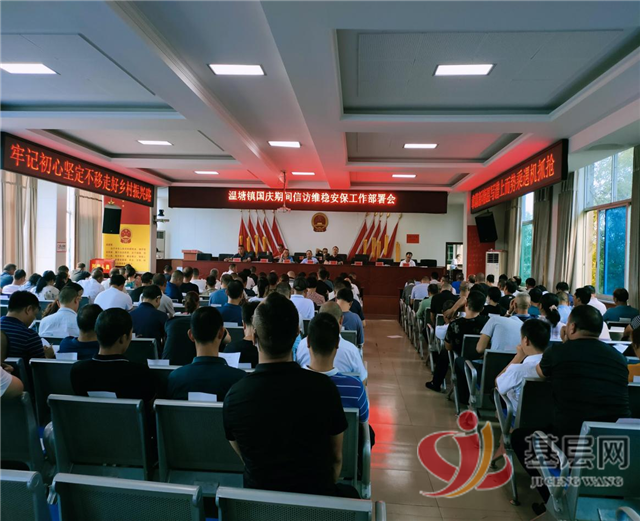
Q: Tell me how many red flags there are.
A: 10